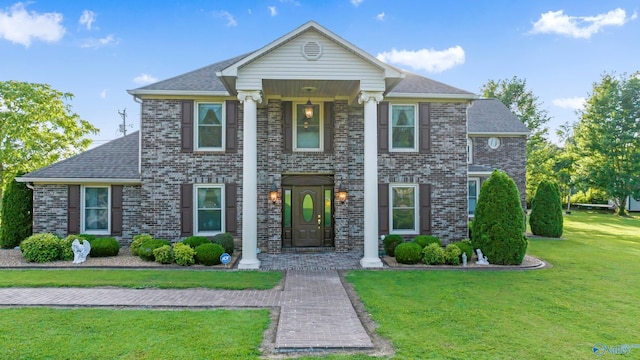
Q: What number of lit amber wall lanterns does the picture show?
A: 2